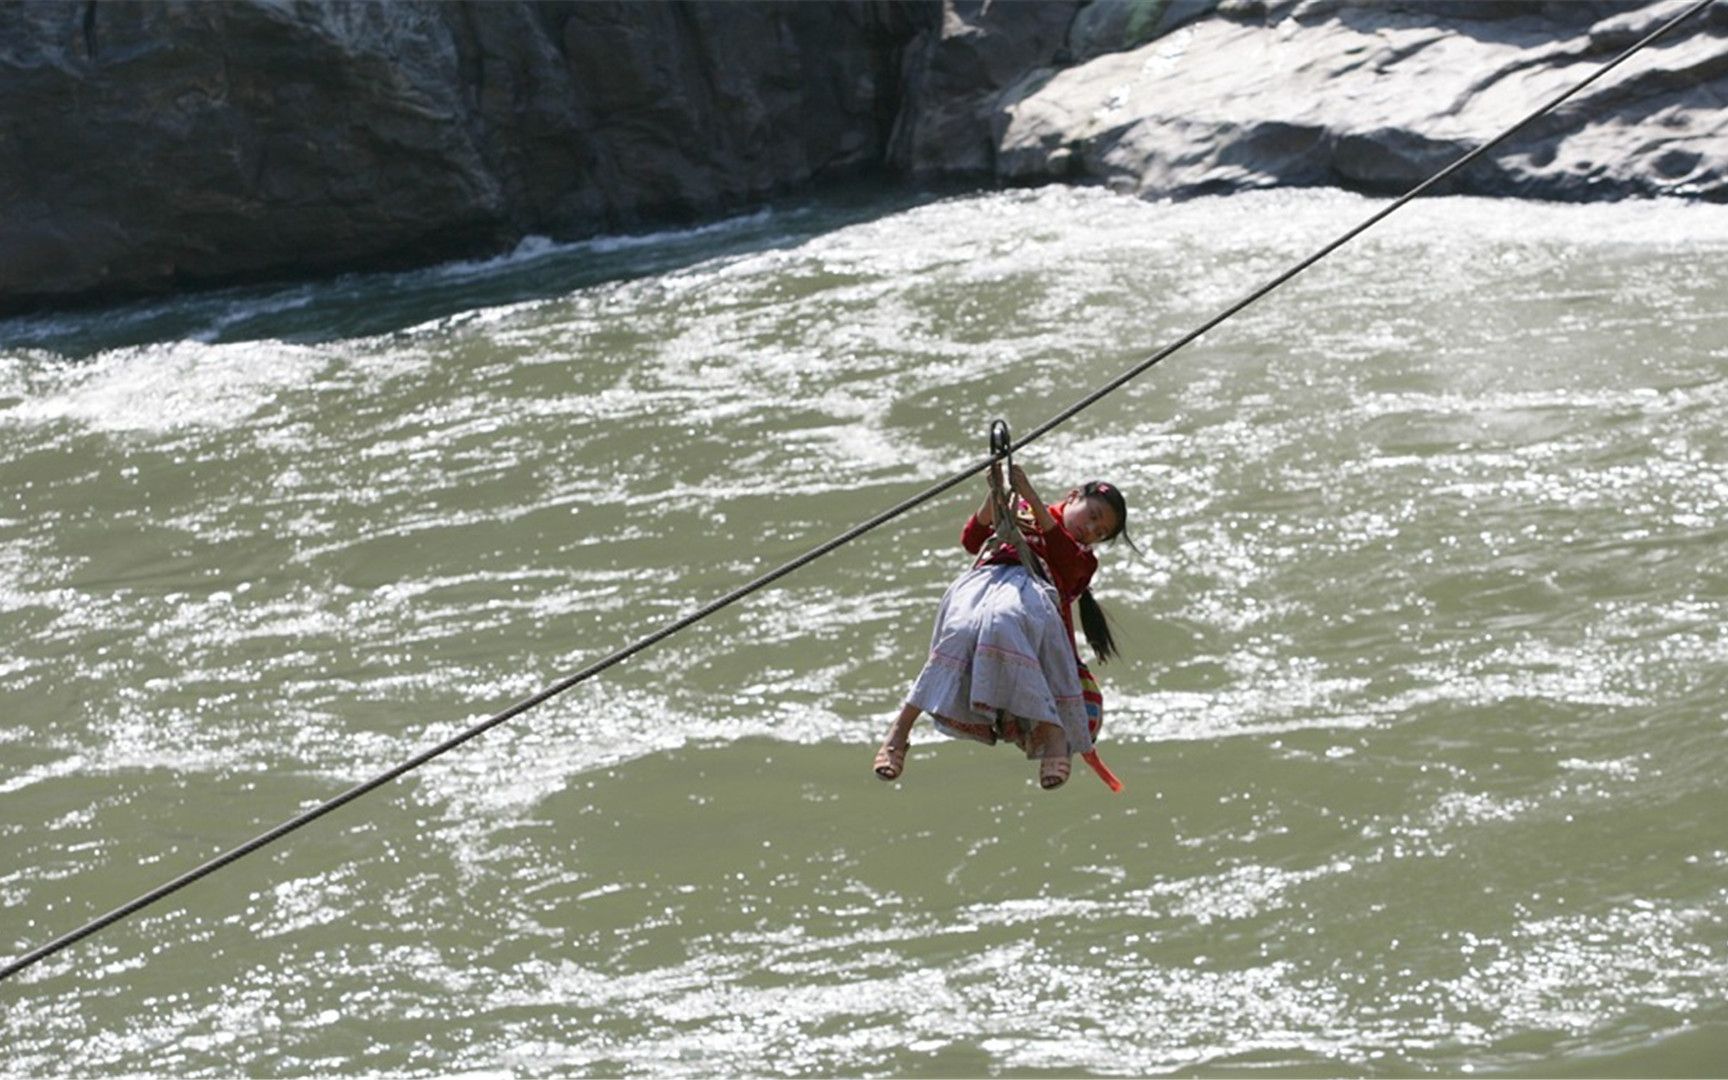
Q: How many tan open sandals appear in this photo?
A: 2